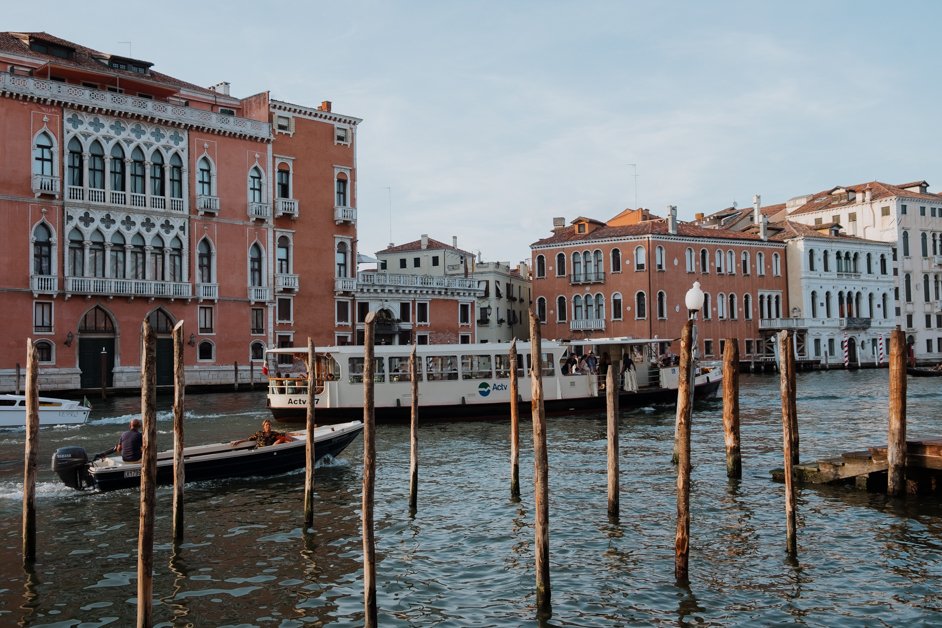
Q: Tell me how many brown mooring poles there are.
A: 14